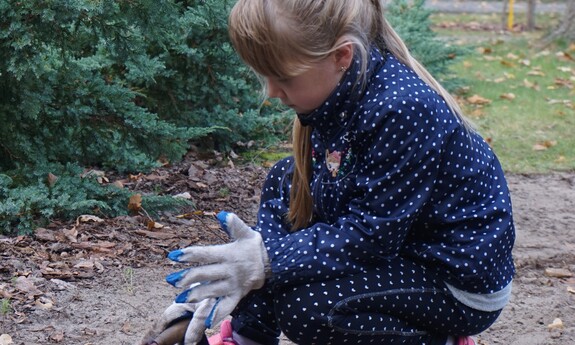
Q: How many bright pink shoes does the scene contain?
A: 2